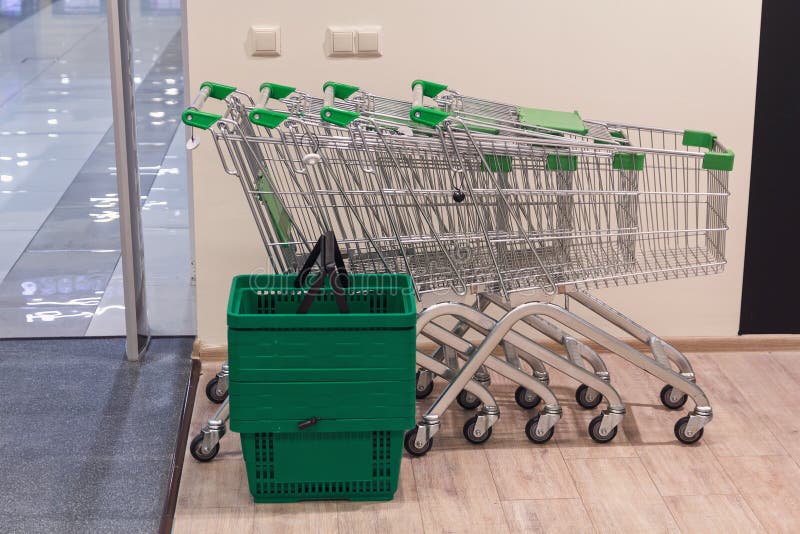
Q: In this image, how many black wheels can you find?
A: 12